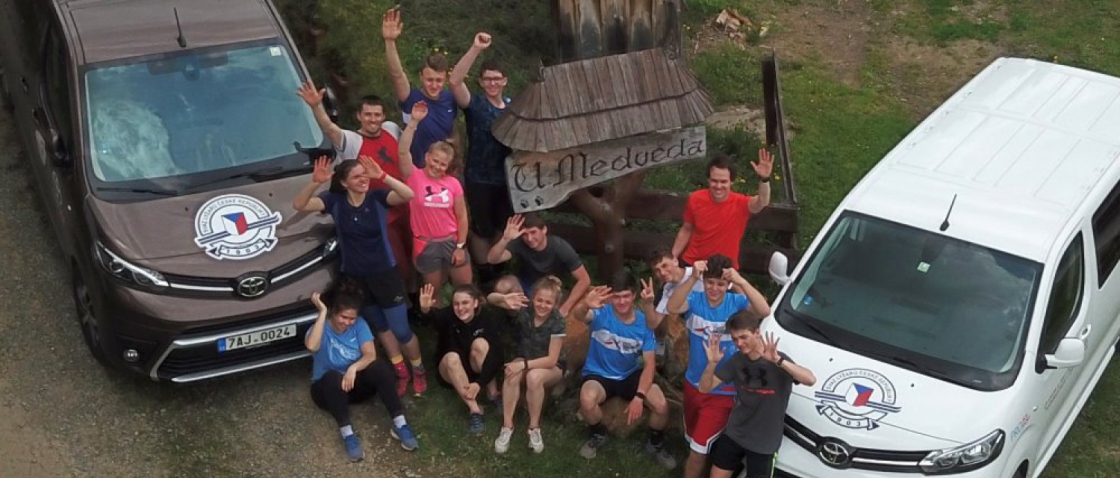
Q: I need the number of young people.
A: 14